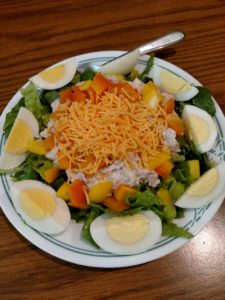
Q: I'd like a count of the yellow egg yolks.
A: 7